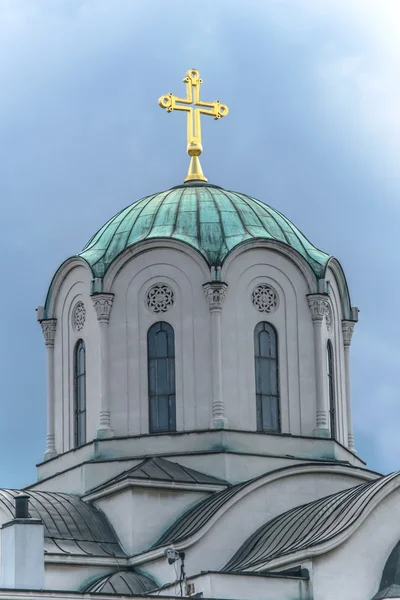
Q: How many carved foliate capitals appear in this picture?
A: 5